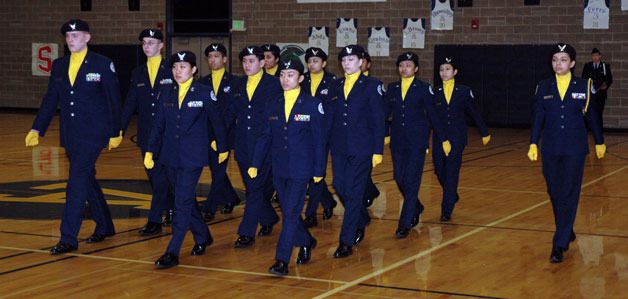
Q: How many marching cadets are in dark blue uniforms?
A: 13